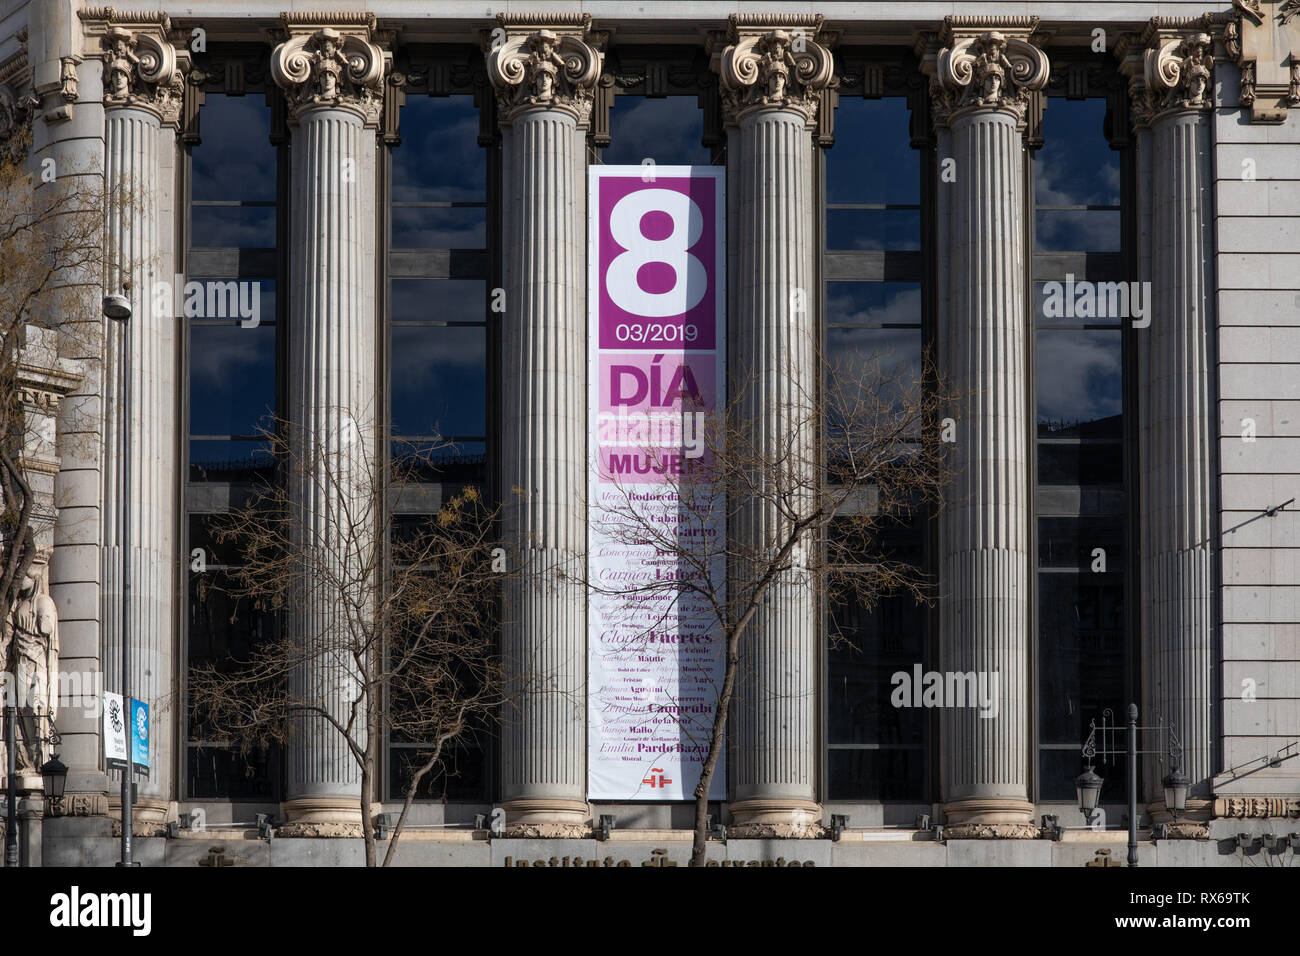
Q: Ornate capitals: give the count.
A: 6